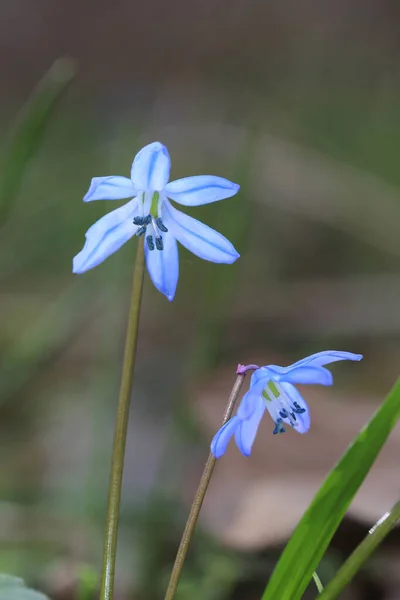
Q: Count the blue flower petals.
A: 12